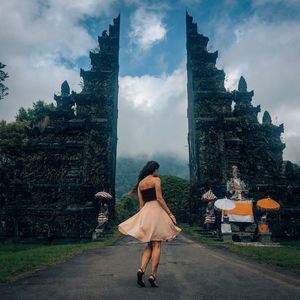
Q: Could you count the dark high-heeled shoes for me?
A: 2